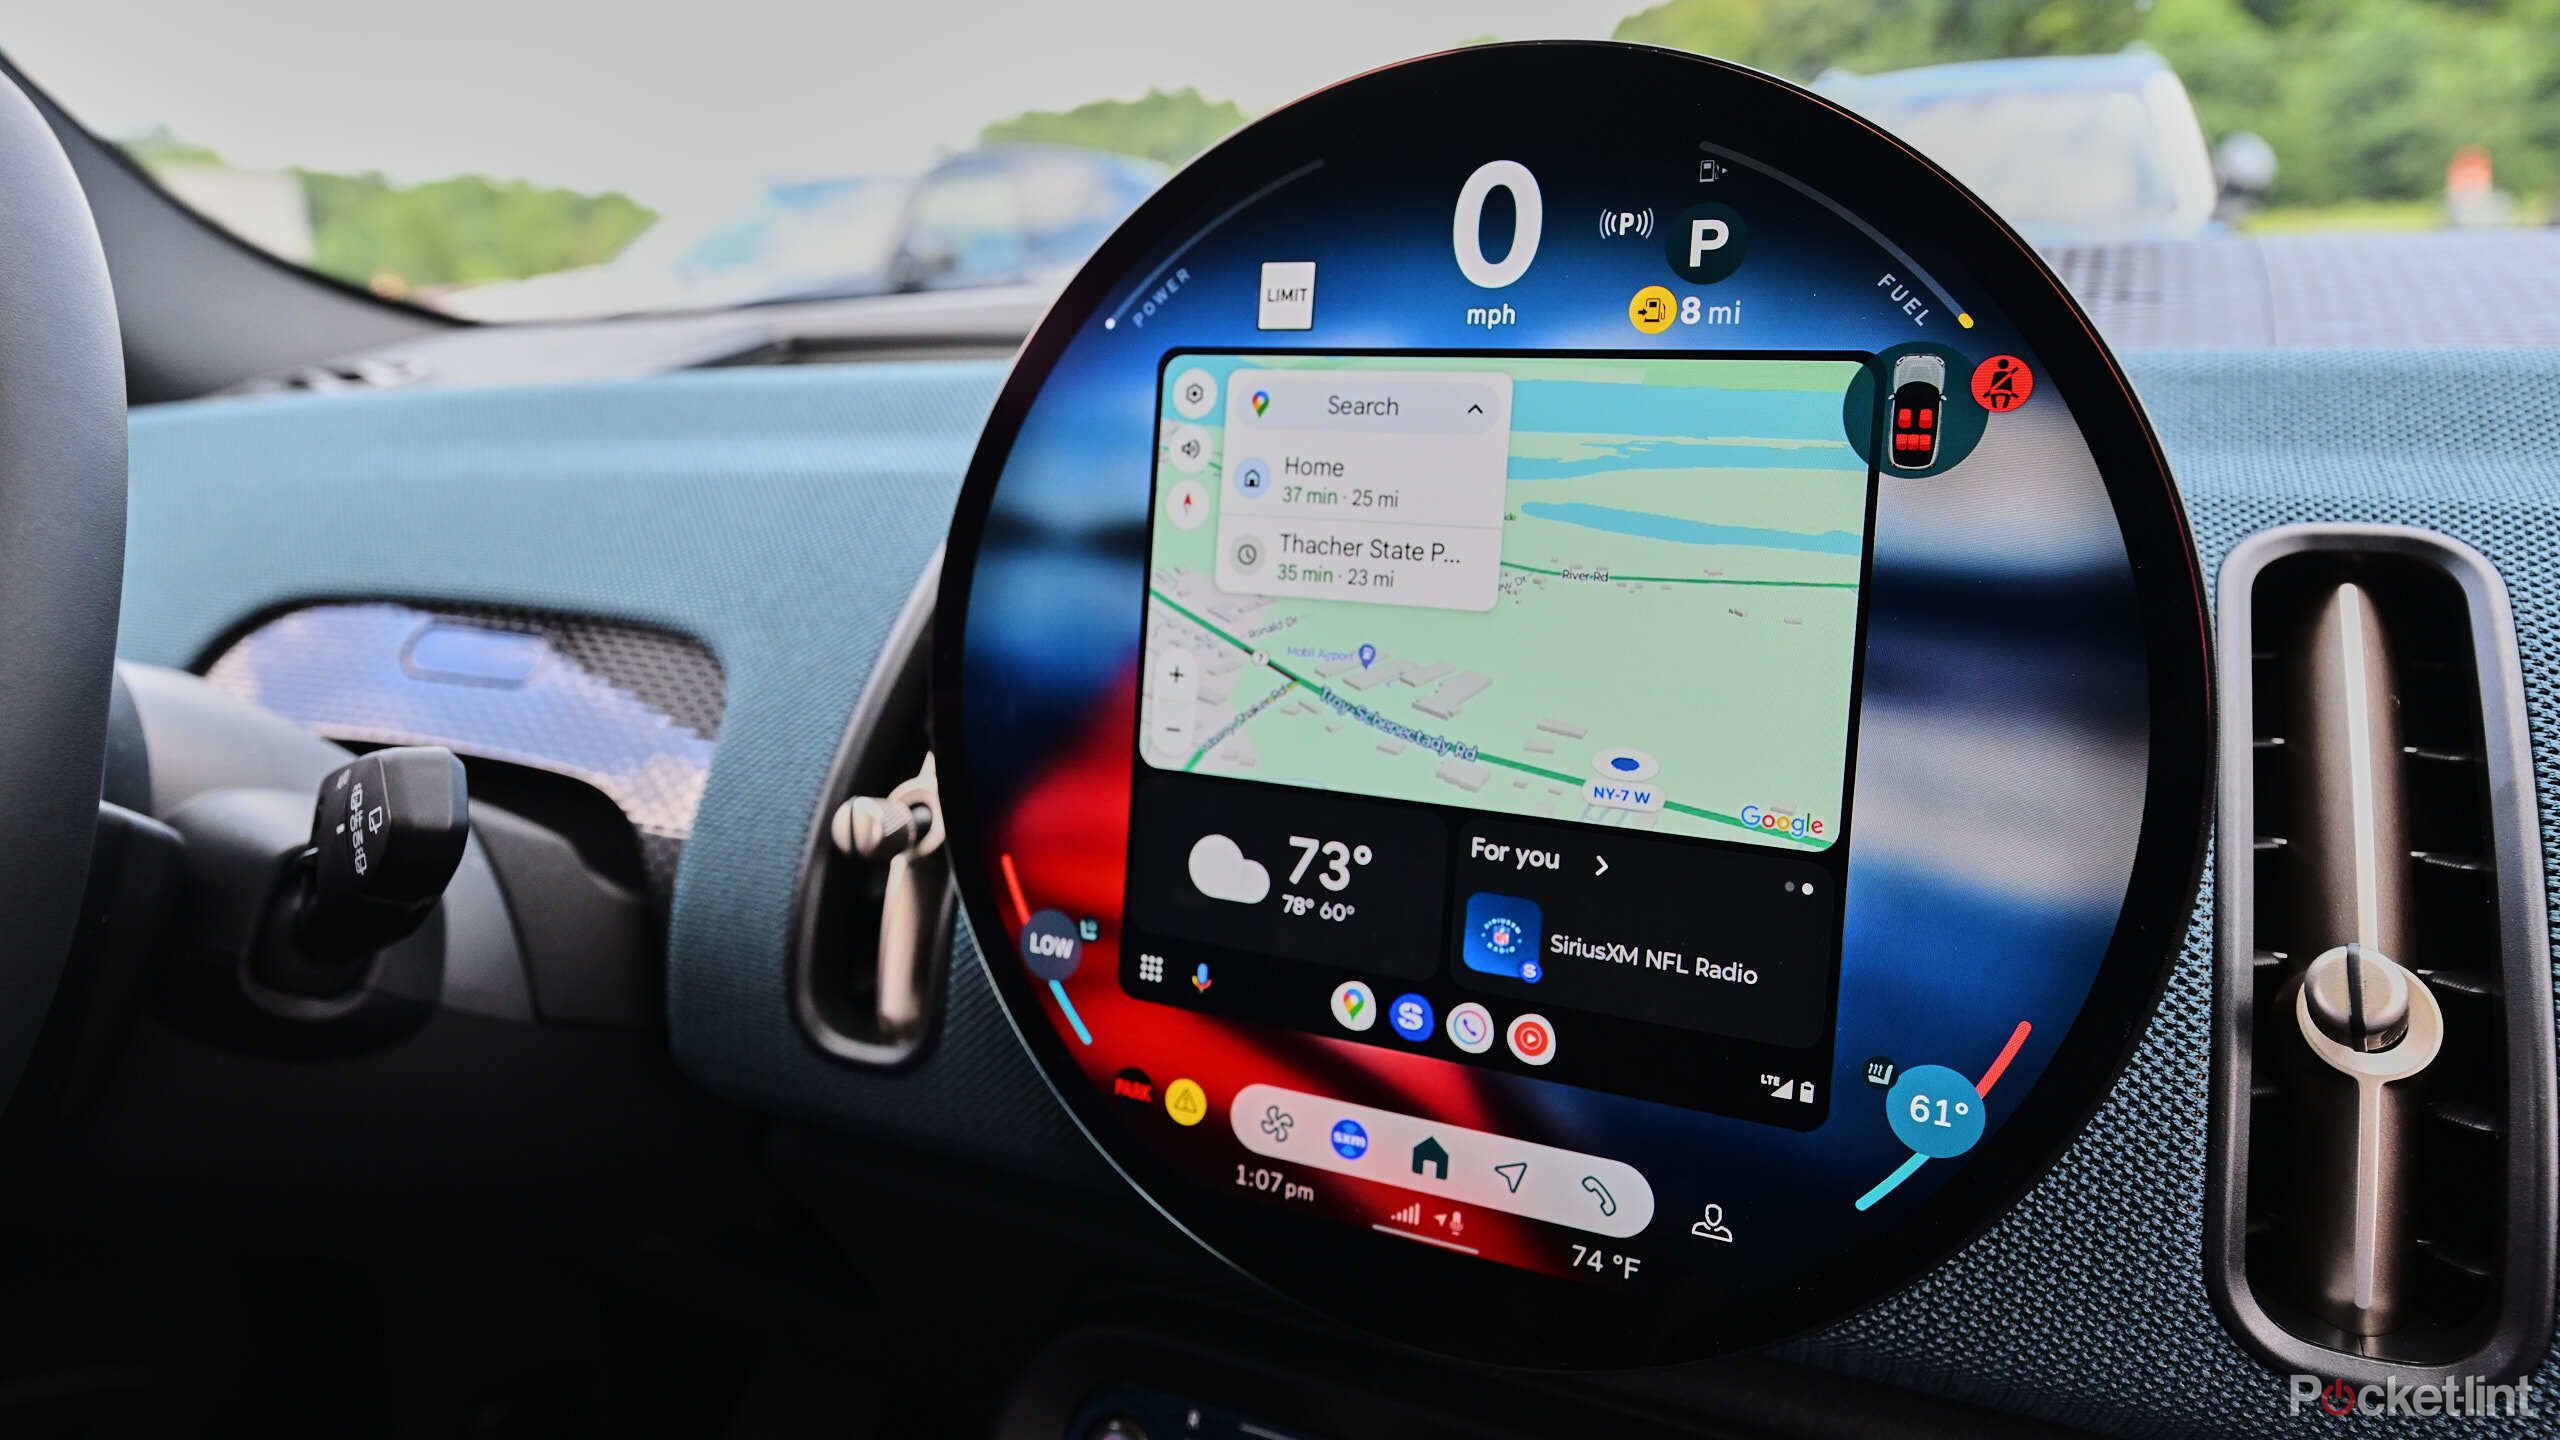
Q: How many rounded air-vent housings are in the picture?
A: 2